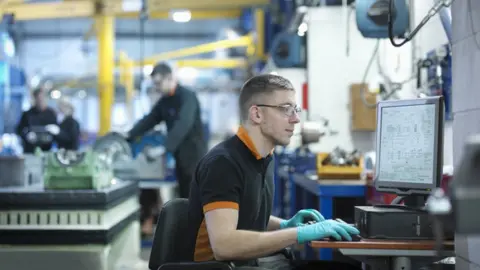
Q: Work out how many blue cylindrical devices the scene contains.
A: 2